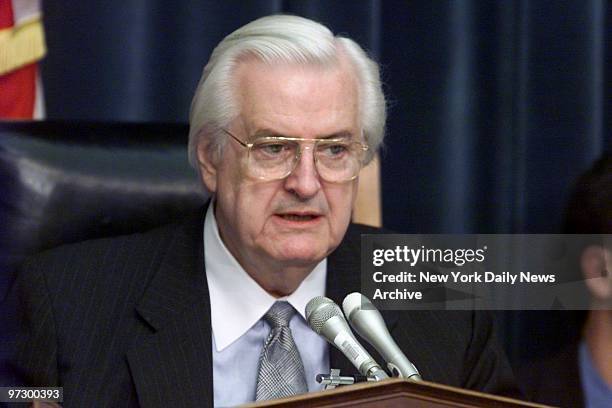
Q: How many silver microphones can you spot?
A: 2